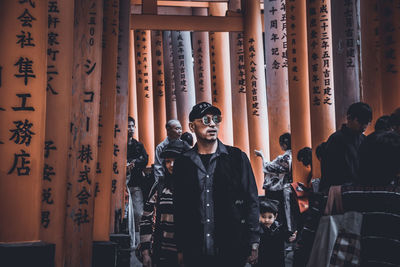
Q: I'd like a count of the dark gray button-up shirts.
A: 1